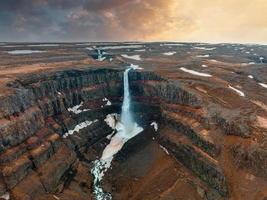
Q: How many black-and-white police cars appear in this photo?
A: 0